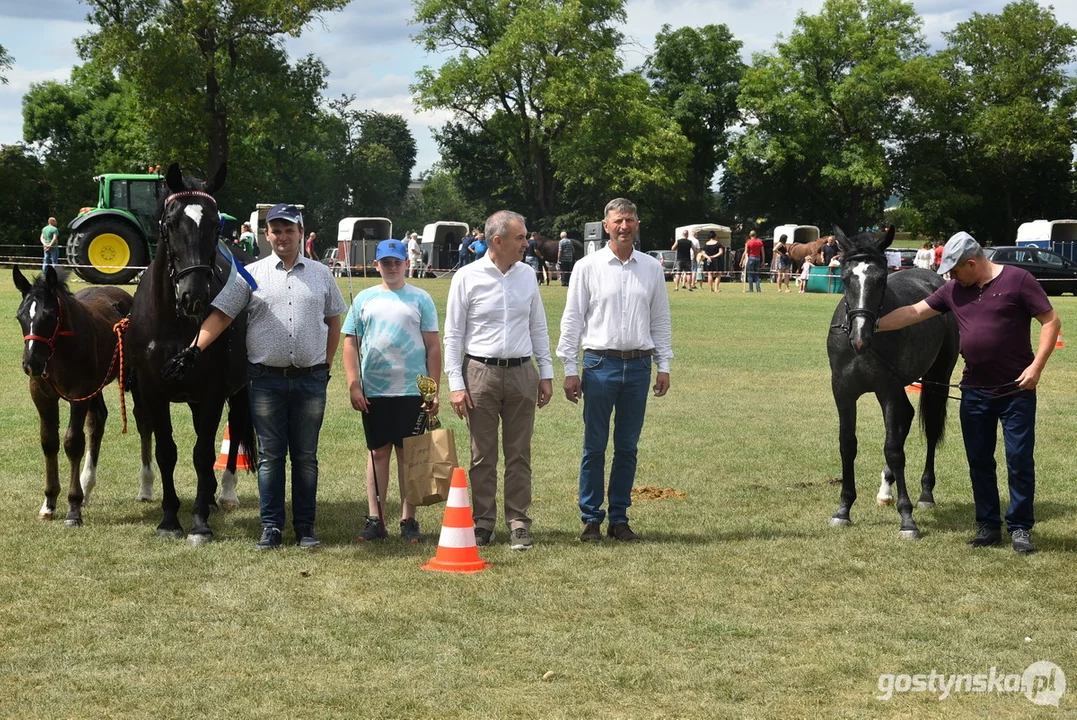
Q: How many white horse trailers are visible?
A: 6